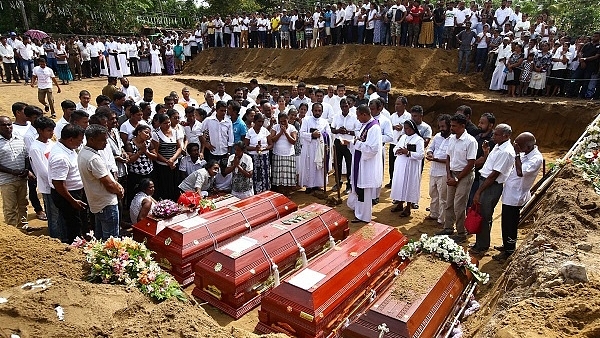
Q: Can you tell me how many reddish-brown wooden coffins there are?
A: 5